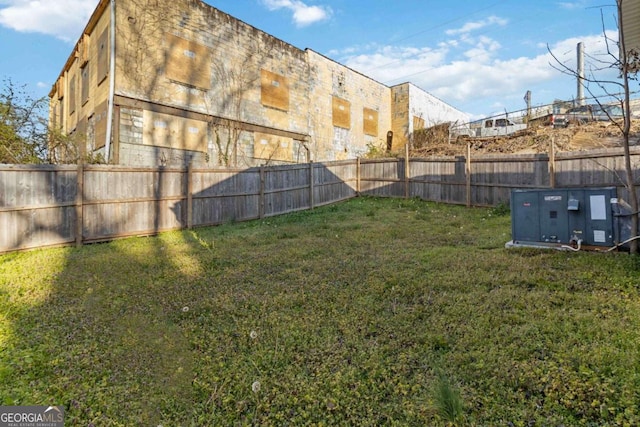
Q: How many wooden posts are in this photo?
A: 8